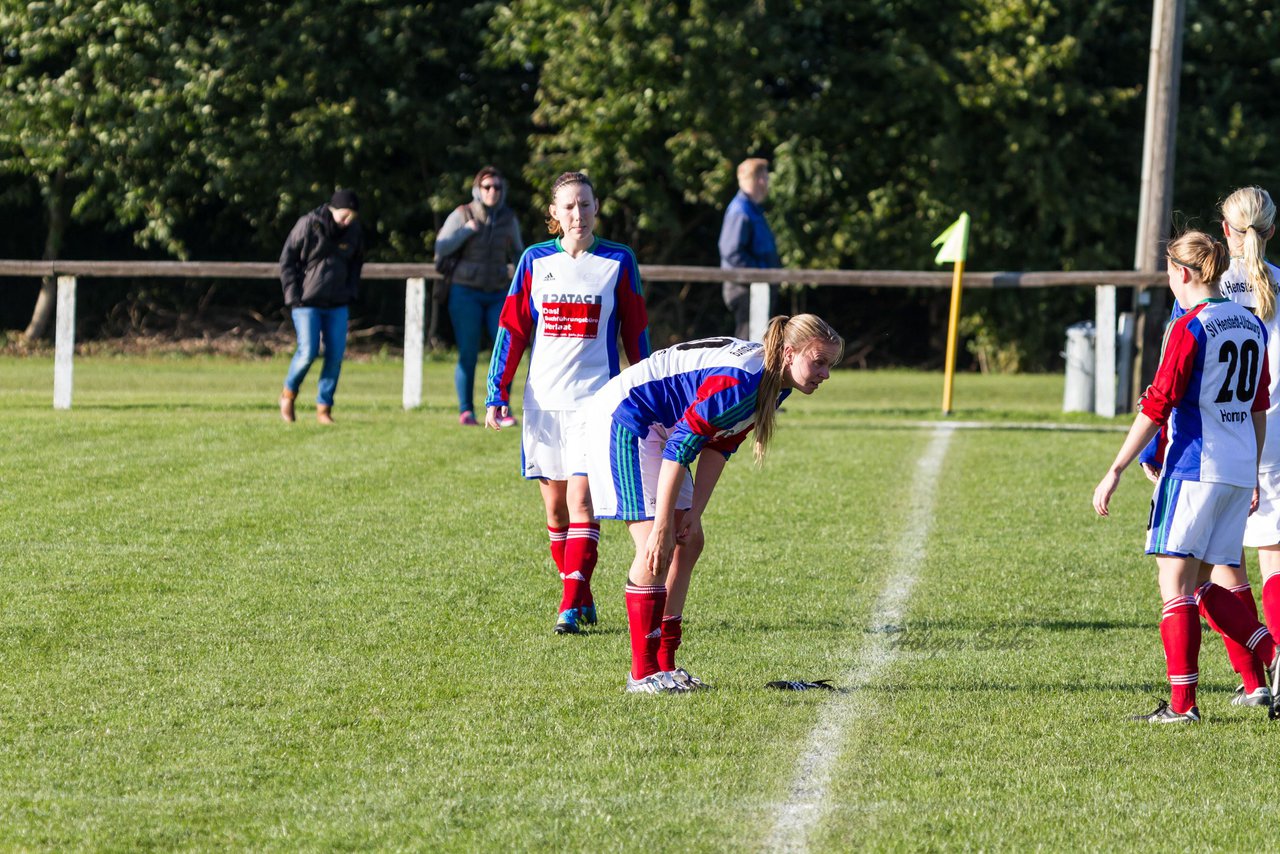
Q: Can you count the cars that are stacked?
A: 0